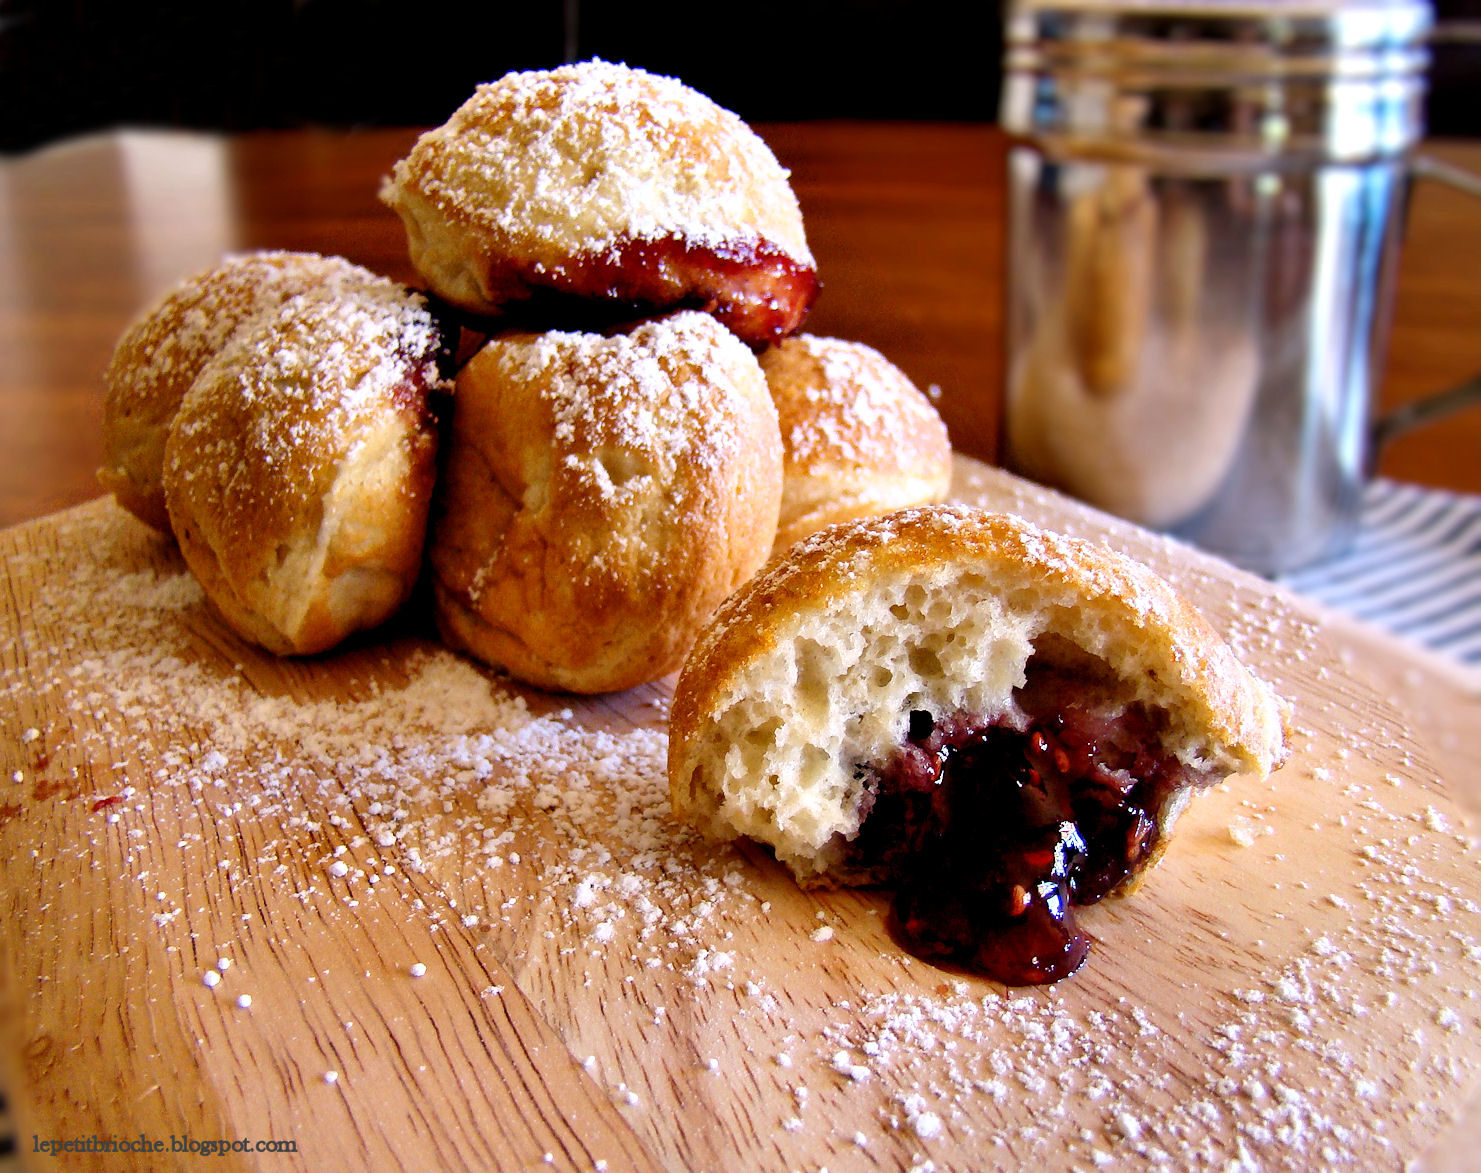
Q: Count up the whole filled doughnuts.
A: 5